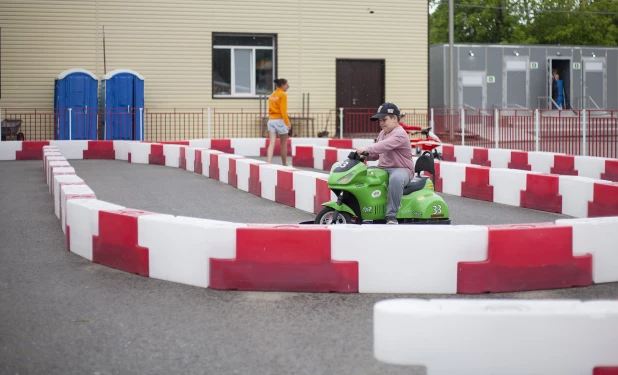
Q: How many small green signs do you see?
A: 3